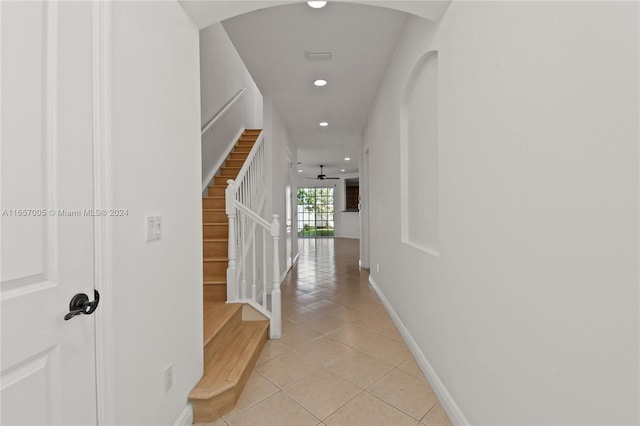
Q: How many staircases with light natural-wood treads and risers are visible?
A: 1